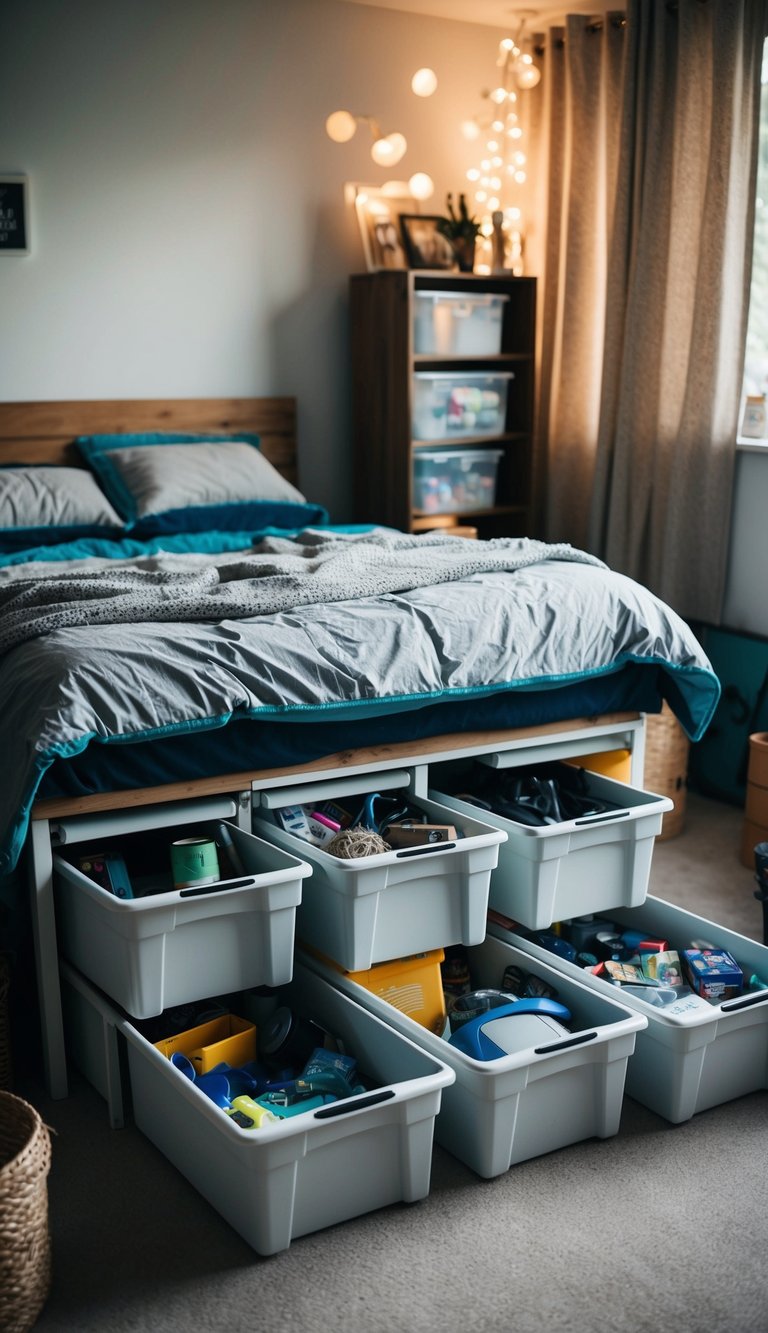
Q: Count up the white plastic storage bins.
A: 6